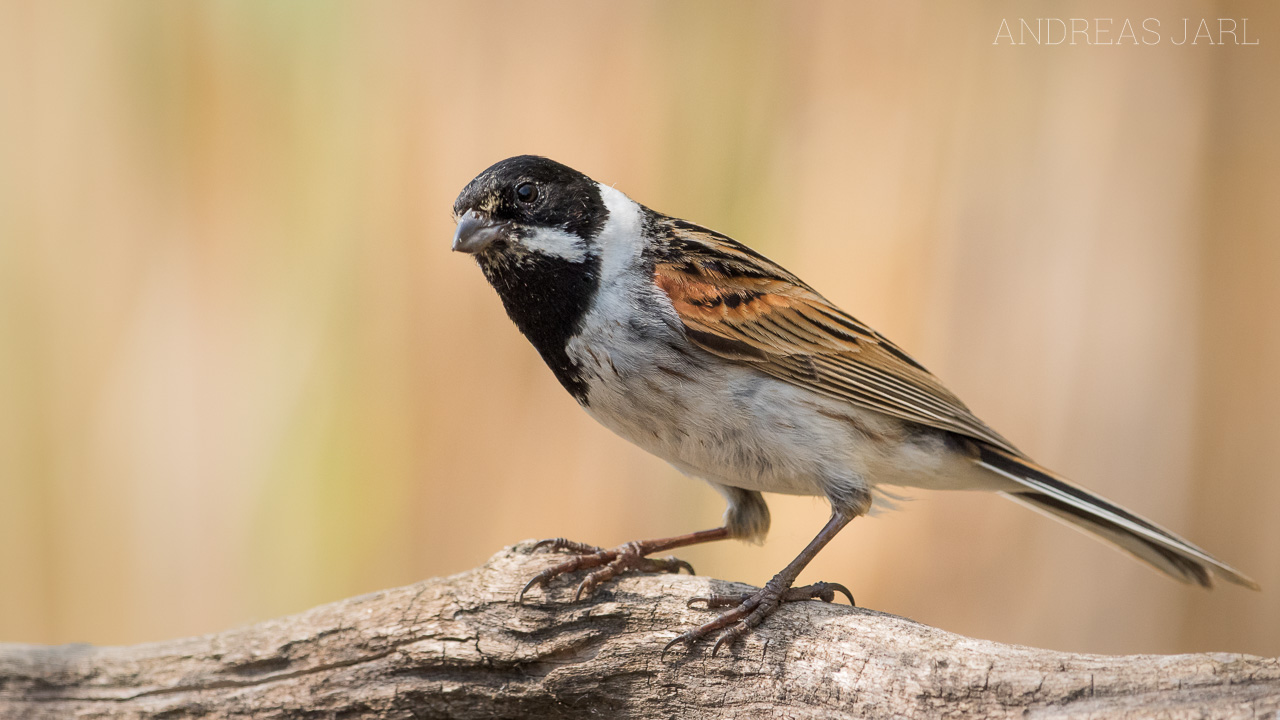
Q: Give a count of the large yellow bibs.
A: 0